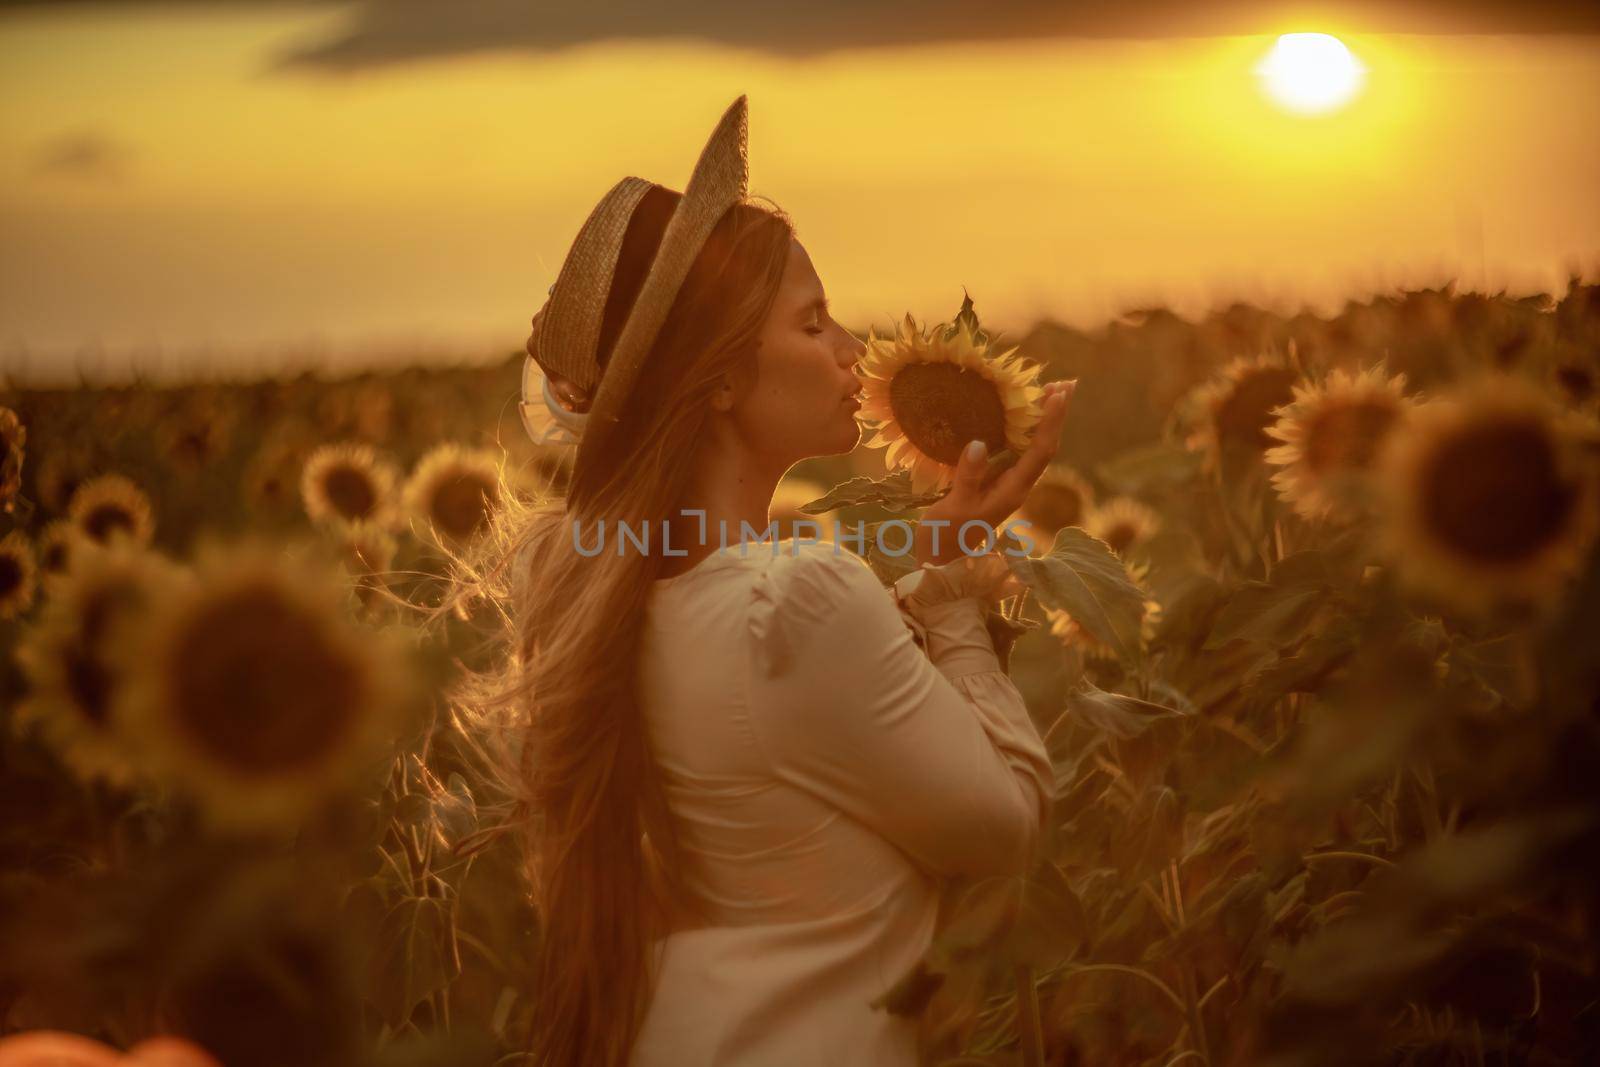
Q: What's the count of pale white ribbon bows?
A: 1